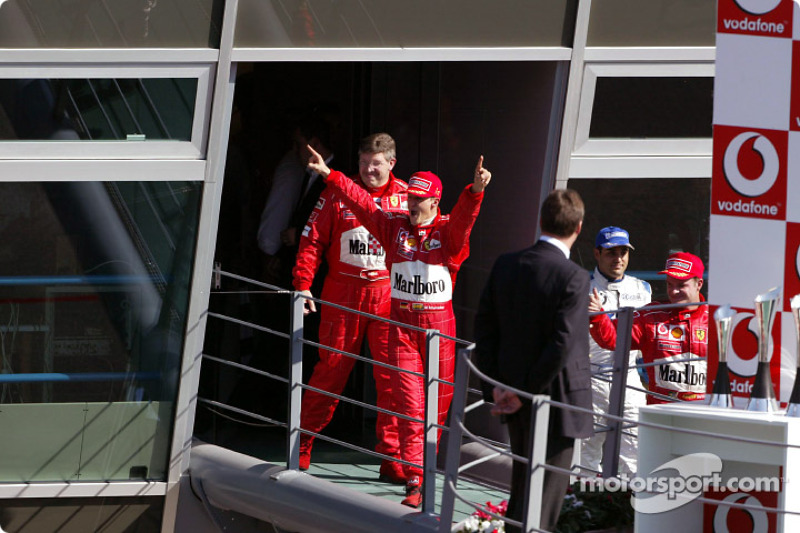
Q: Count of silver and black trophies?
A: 3